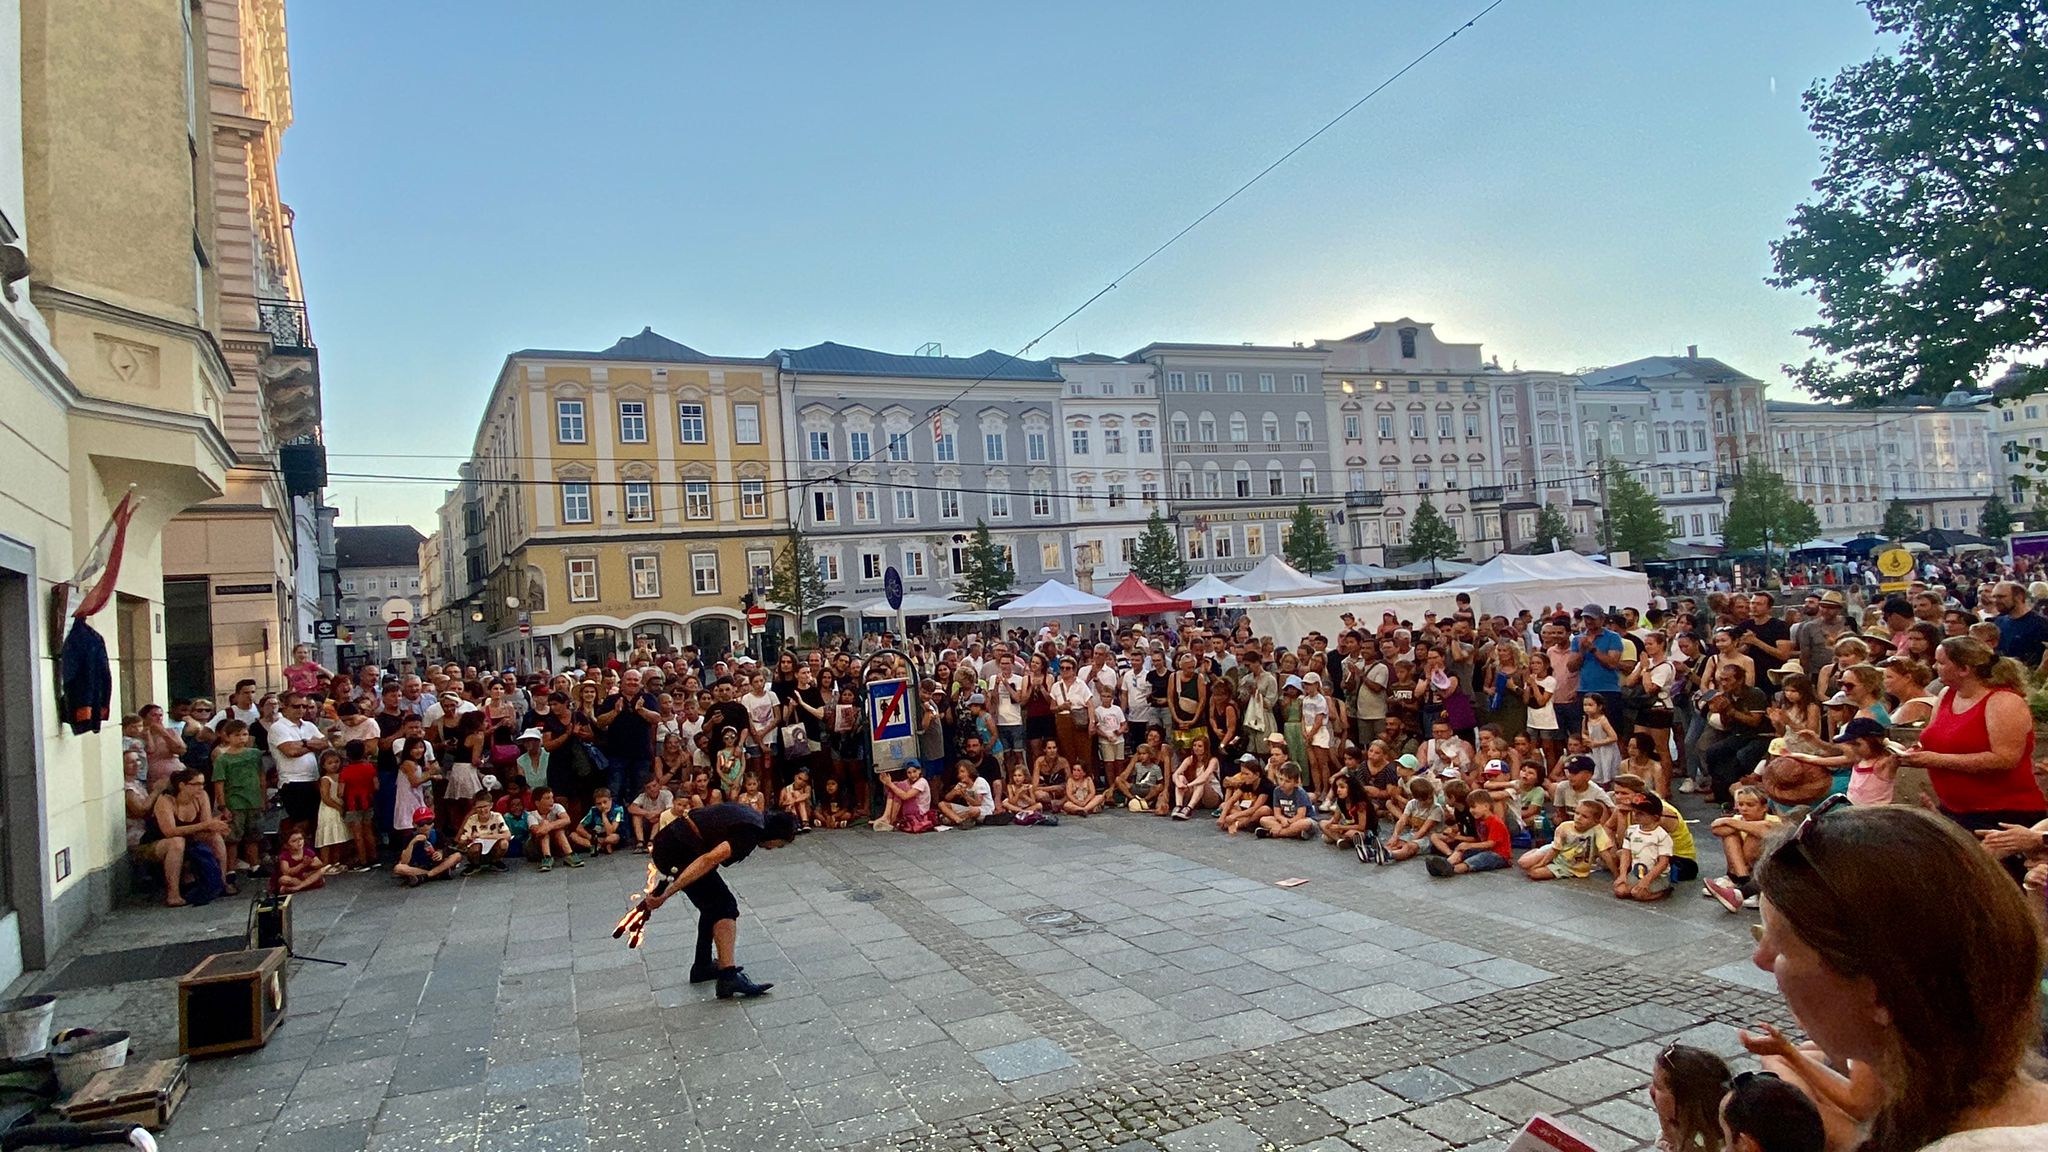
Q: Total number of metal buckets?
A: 2